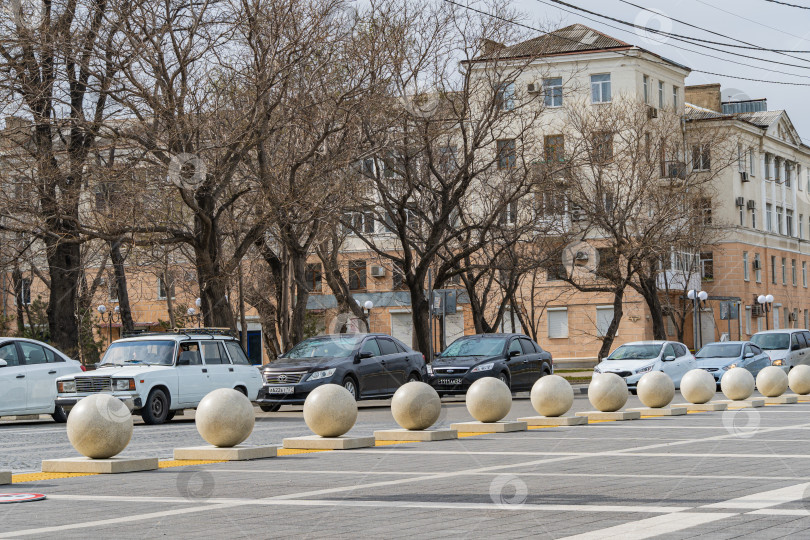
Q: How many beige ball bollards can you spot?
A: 12